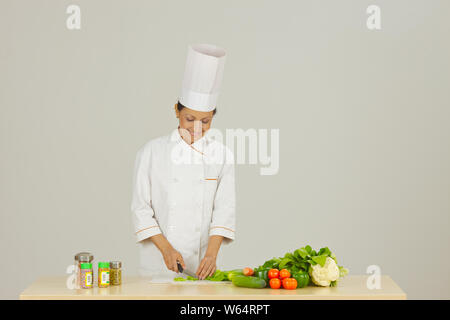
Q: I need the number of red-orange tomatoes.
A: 4